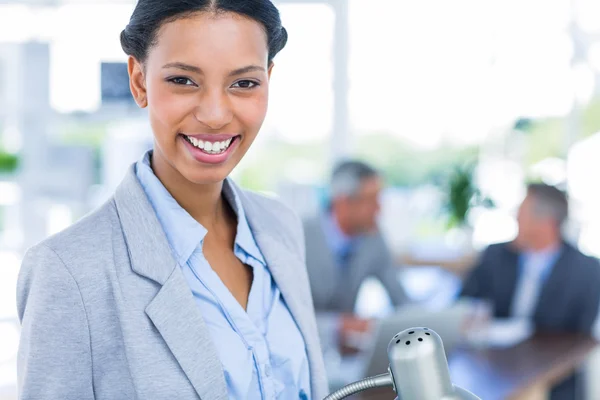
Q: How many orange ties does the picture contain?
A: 0